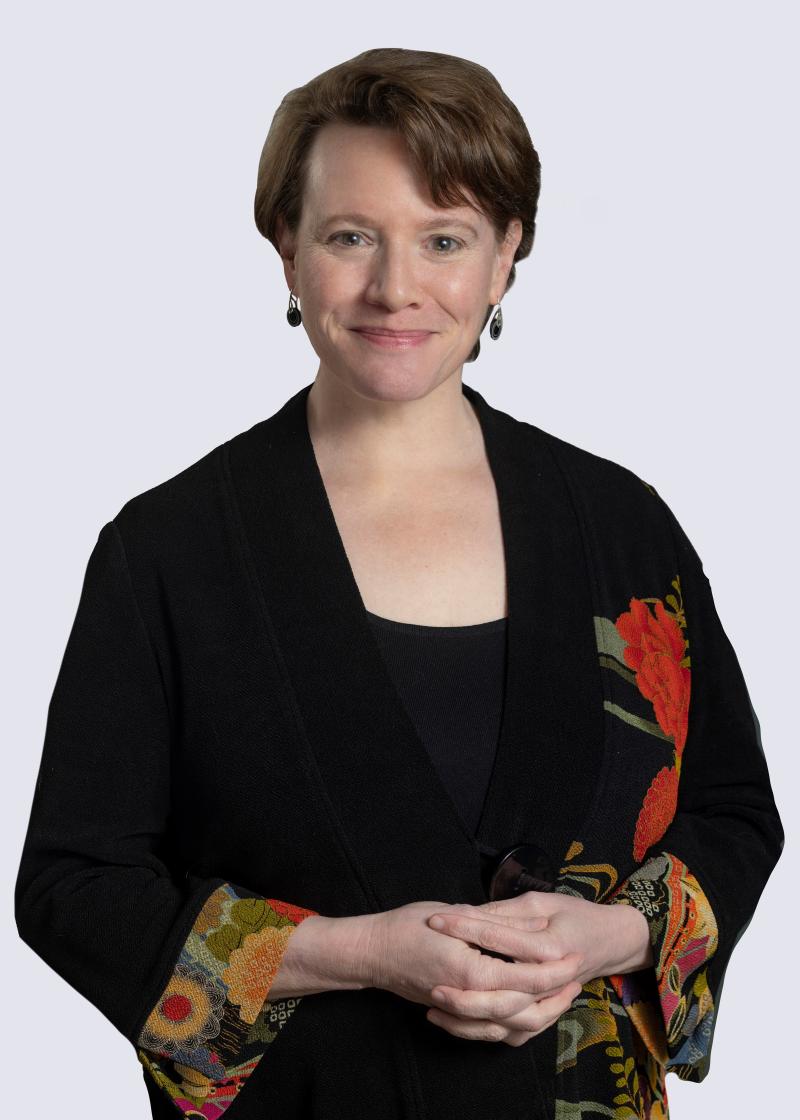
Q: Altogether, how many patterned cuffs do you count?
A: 2